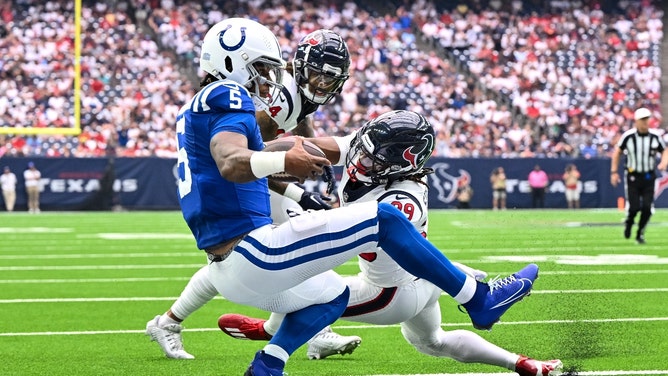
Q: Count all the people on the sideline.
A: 6